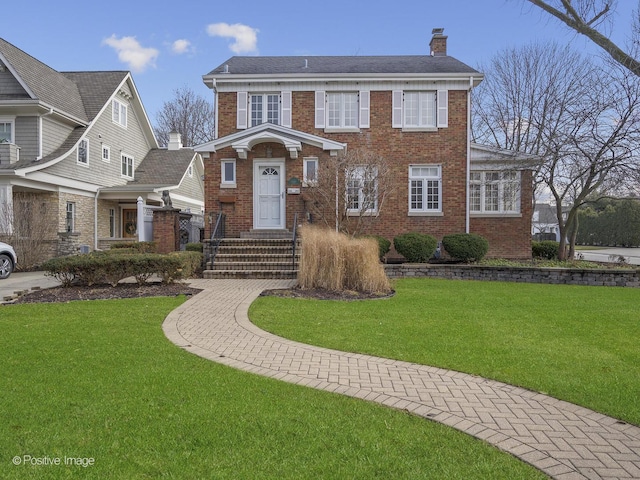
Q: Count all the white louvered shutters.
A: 6